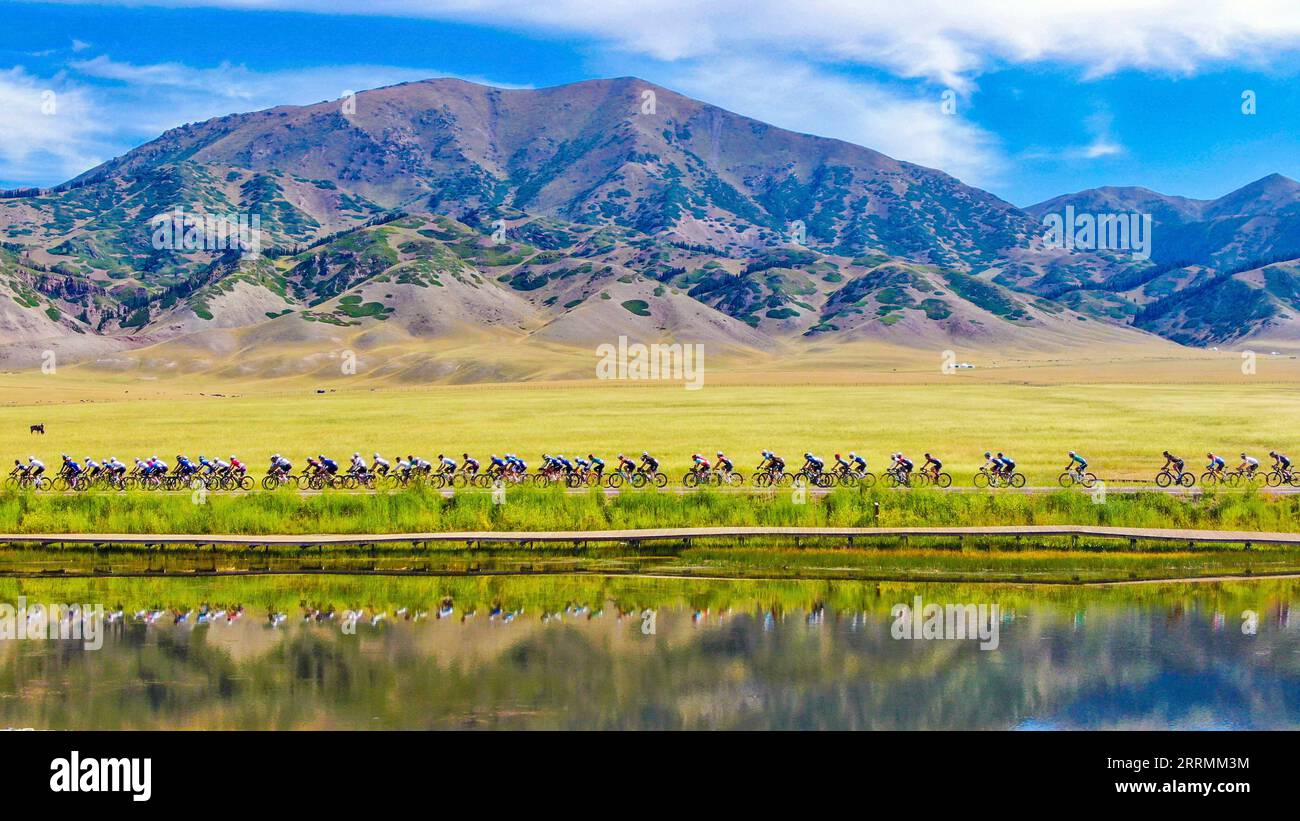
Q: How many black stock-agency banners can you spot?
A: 1